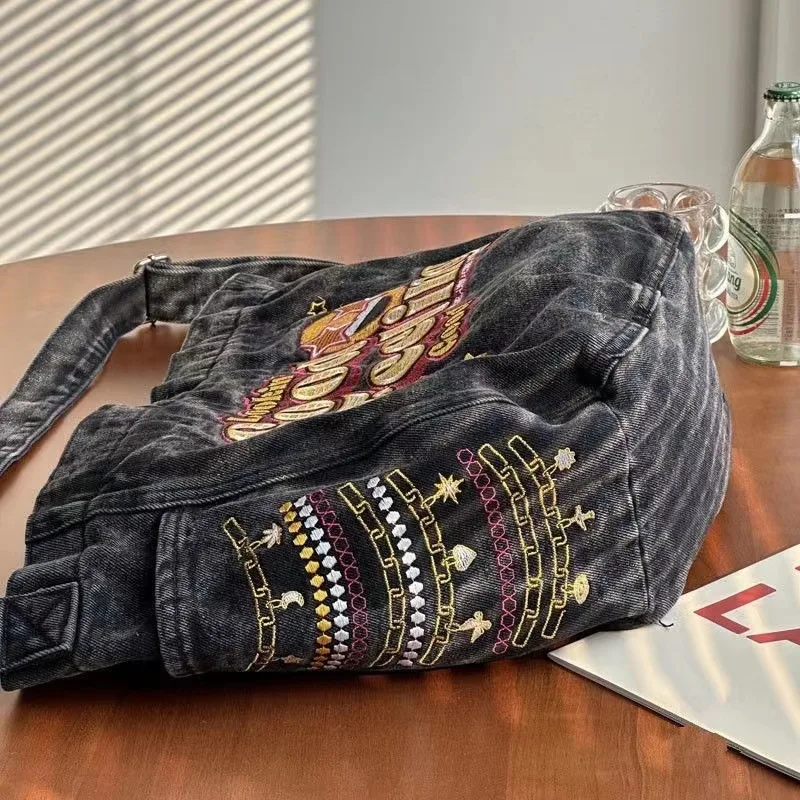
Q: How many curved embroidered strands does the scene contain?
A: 10